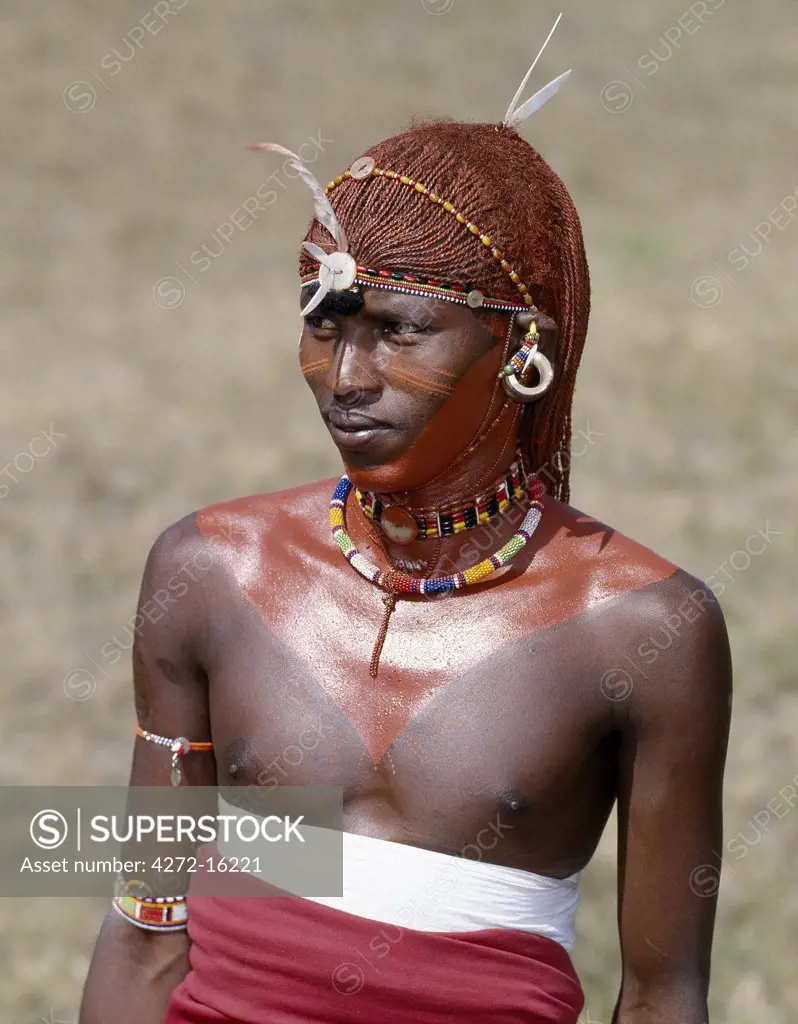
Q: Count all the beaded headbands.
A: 2